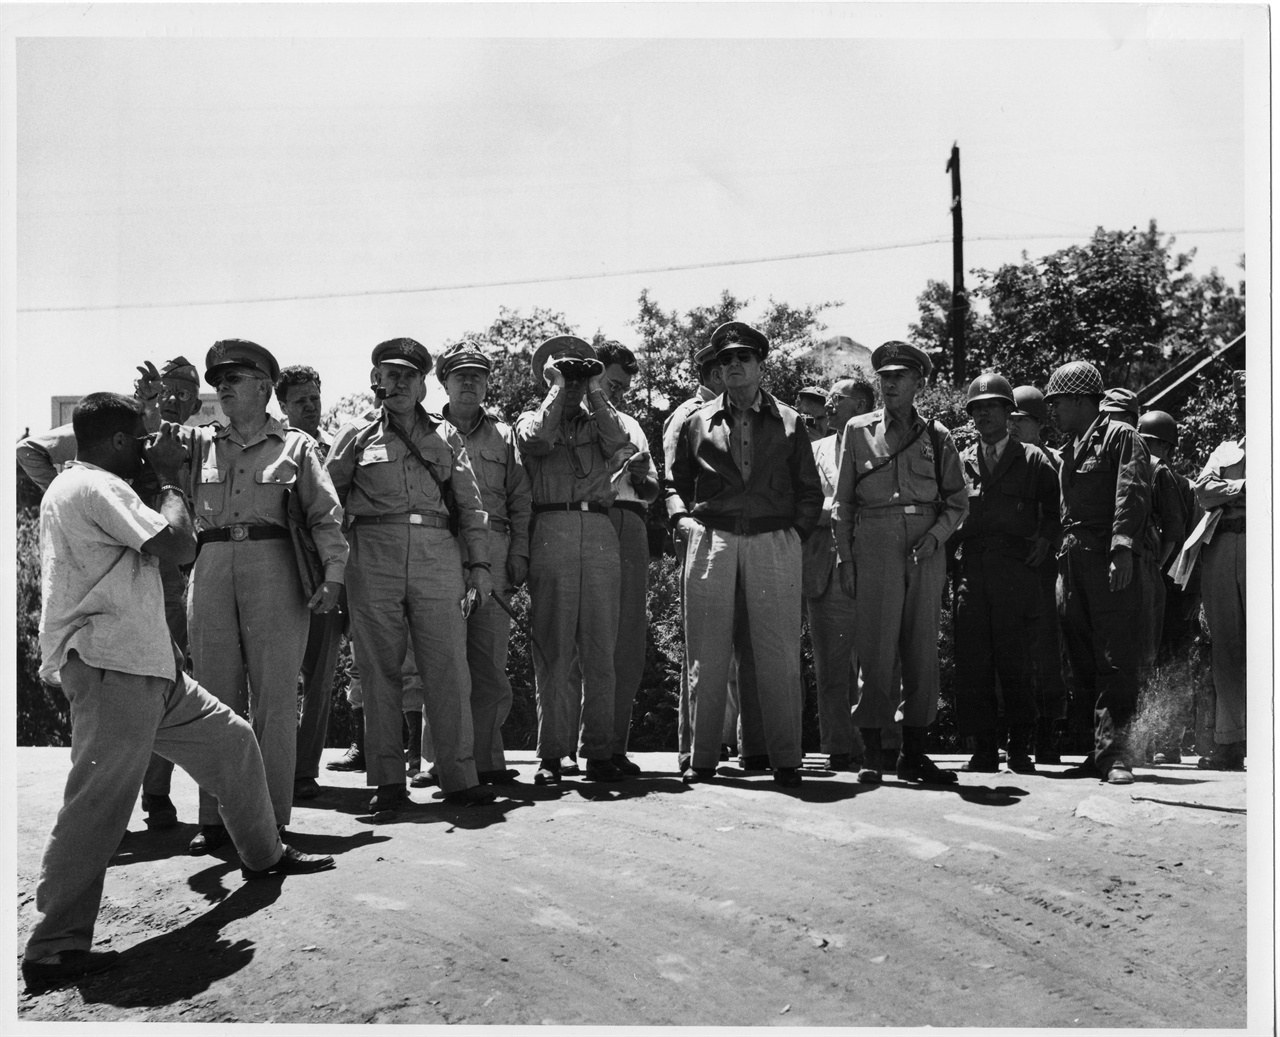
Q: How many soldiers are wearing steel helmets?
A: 4